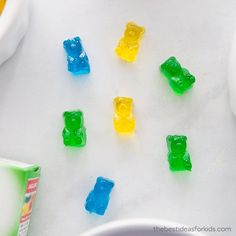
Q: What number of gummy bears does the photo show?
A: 7